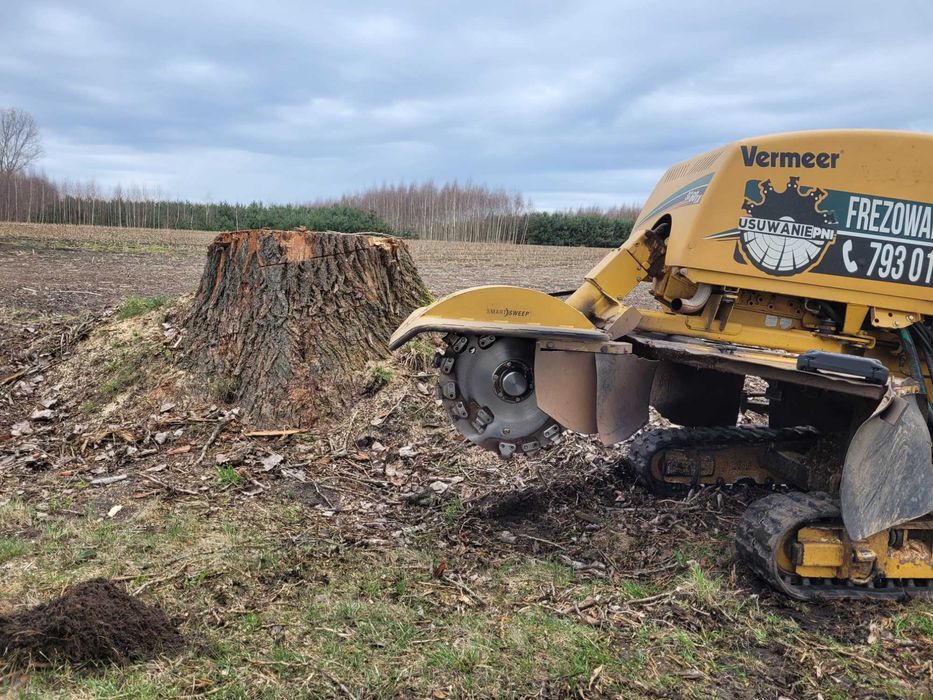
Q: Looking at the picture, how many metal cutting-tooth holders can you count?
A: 9